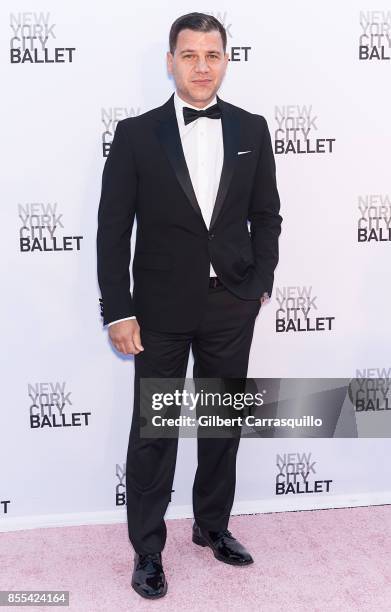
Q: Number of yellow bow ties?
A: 0